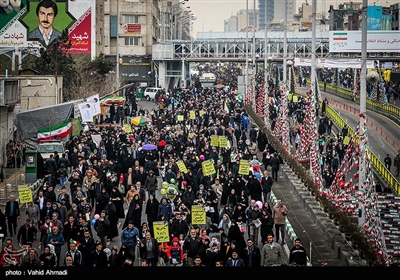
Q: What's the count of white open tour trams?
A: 0